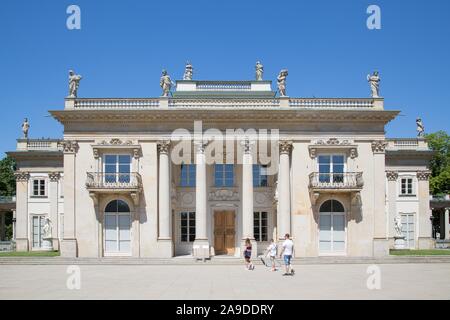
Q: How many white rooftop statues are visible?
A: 8